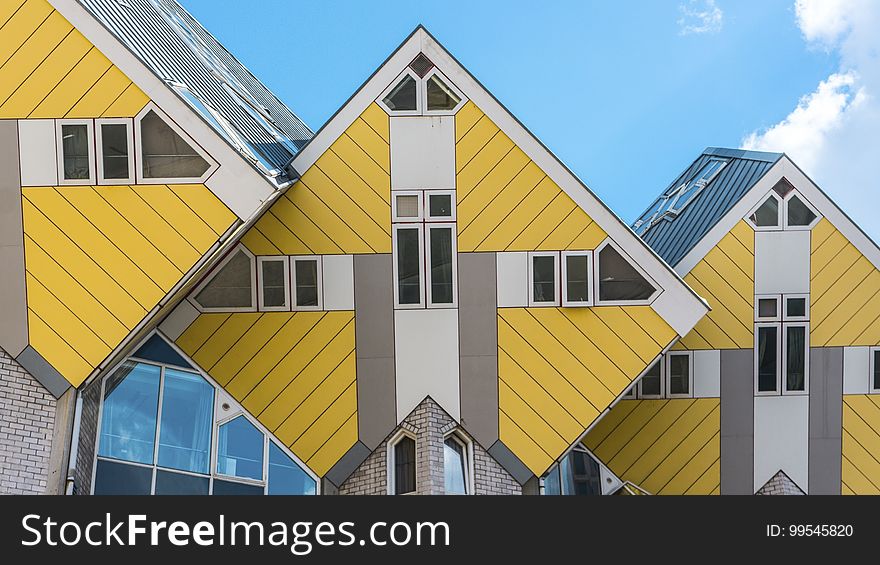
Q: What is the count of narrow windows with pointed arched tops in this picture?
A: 2